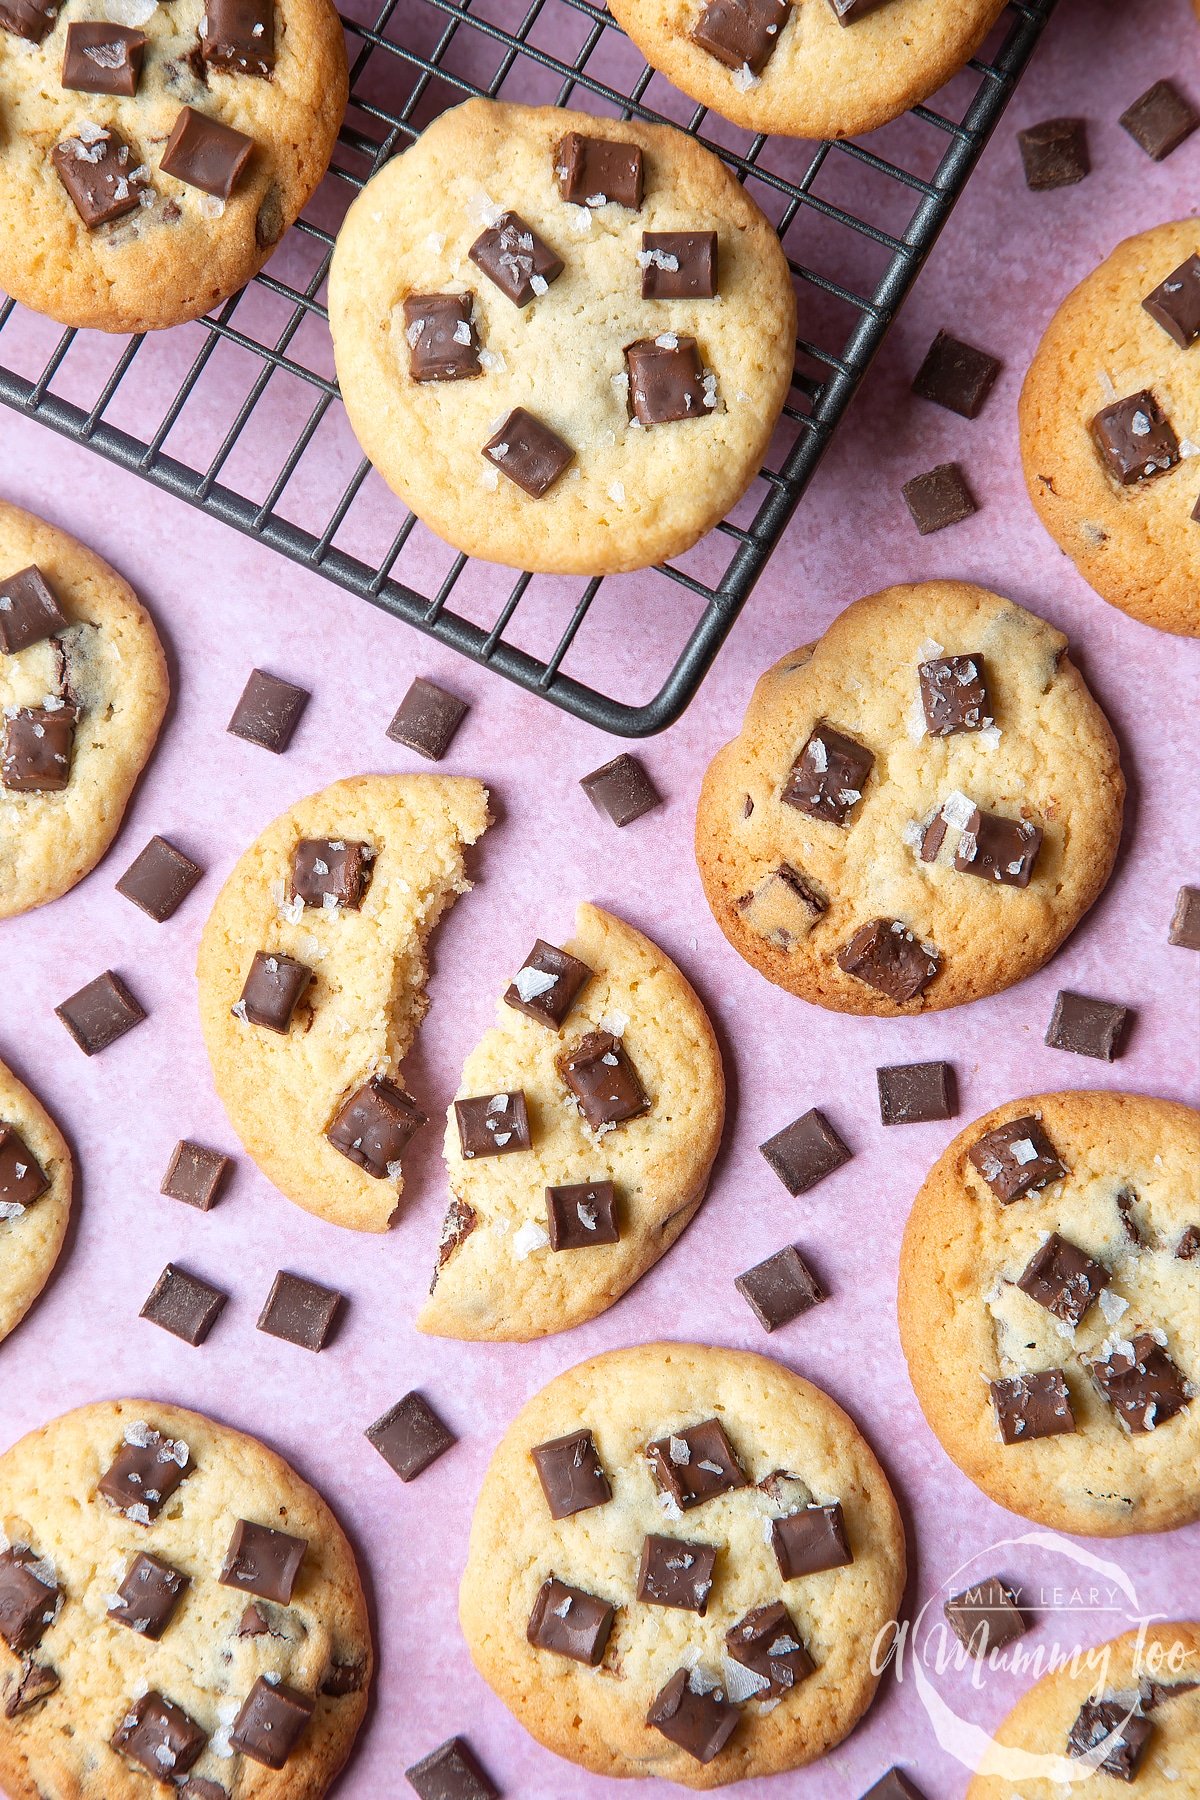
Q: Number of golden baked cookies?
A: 12